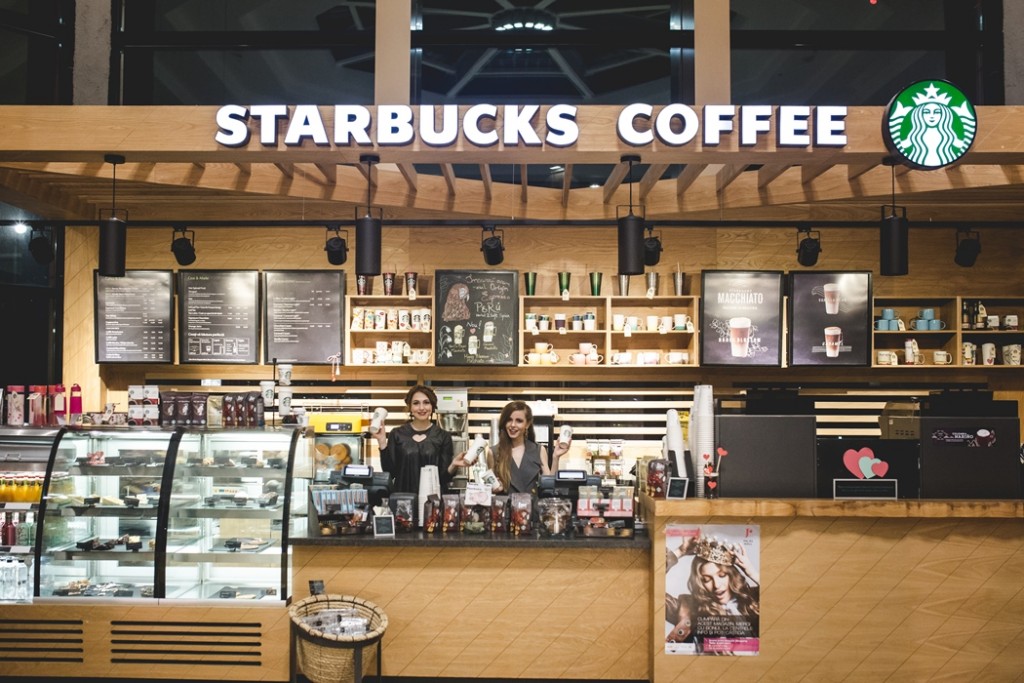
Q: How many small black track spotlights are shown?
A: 7